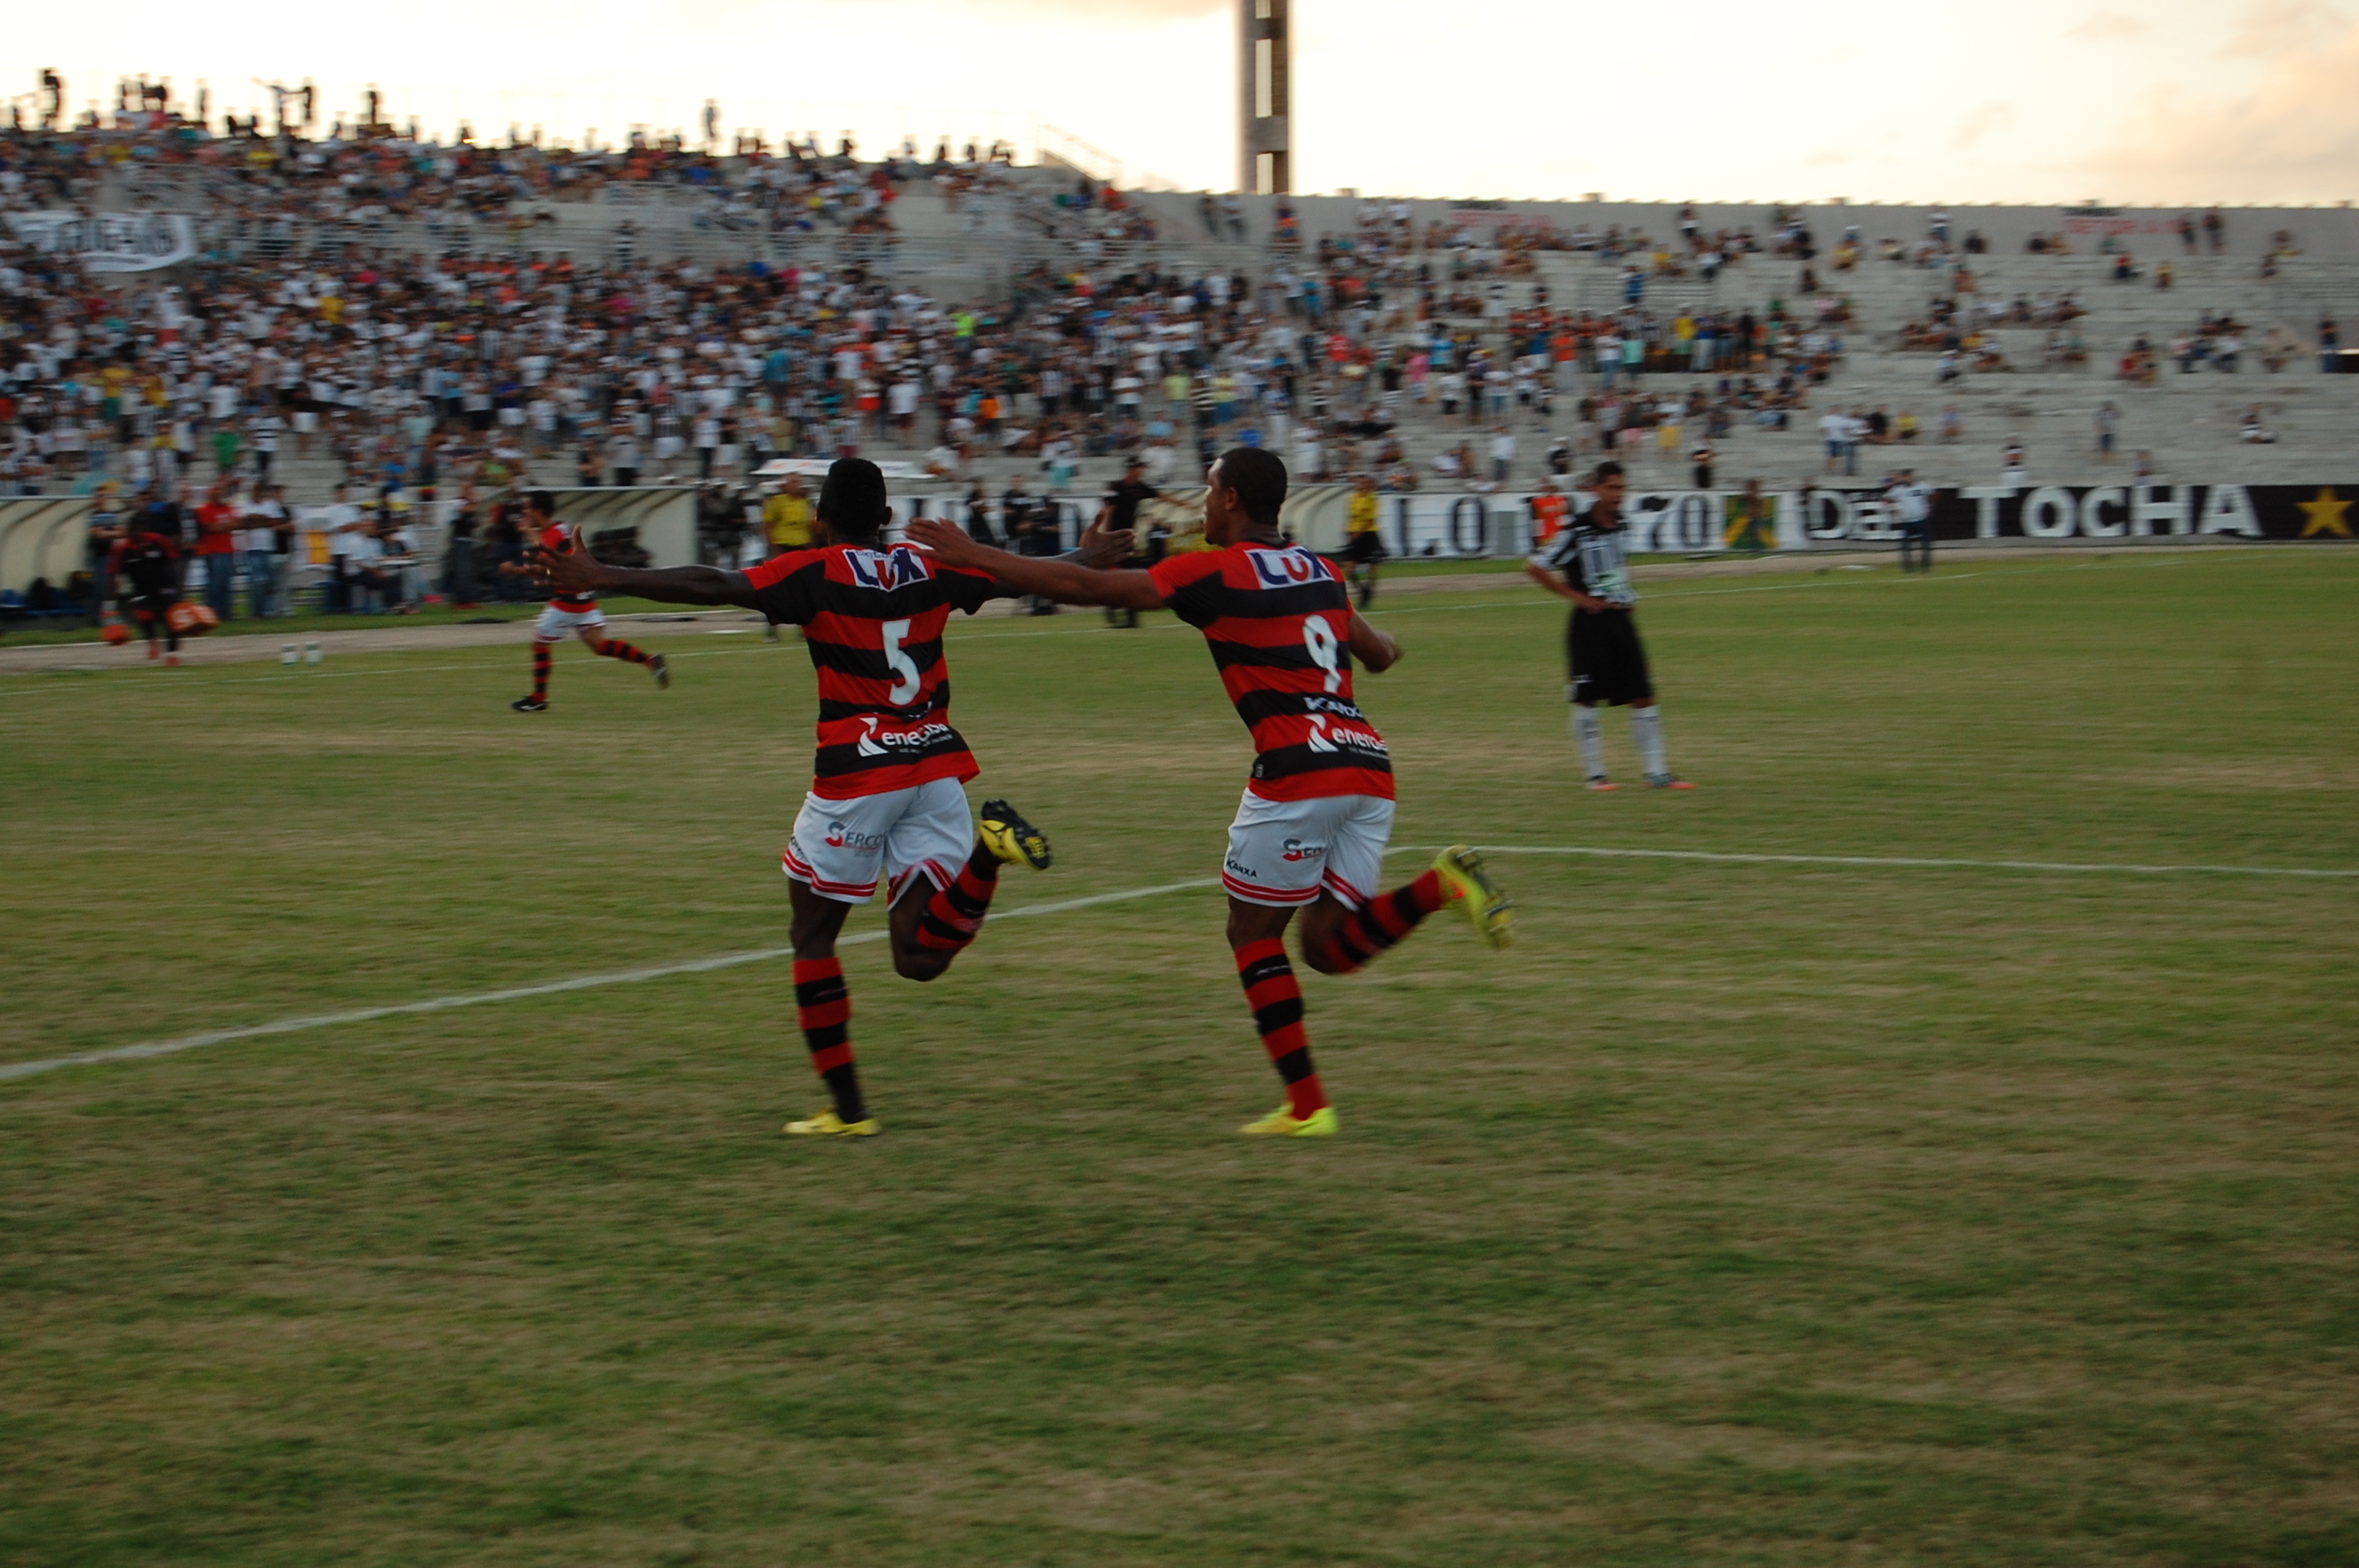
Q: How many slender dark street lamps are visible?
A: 0